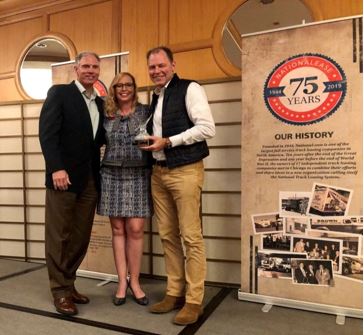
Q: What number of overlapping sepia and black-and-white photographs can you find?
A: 11